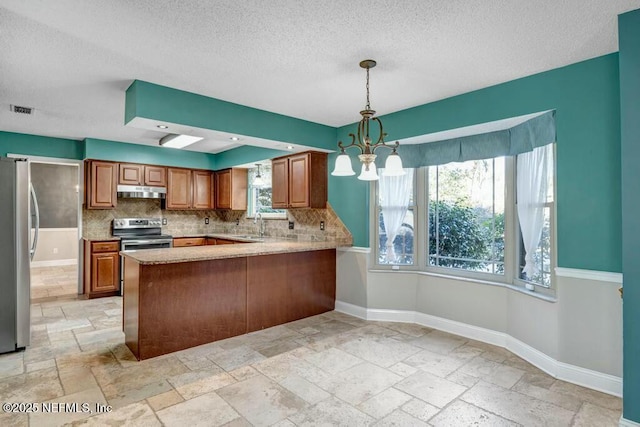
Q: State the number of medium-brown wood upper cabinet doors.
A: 8